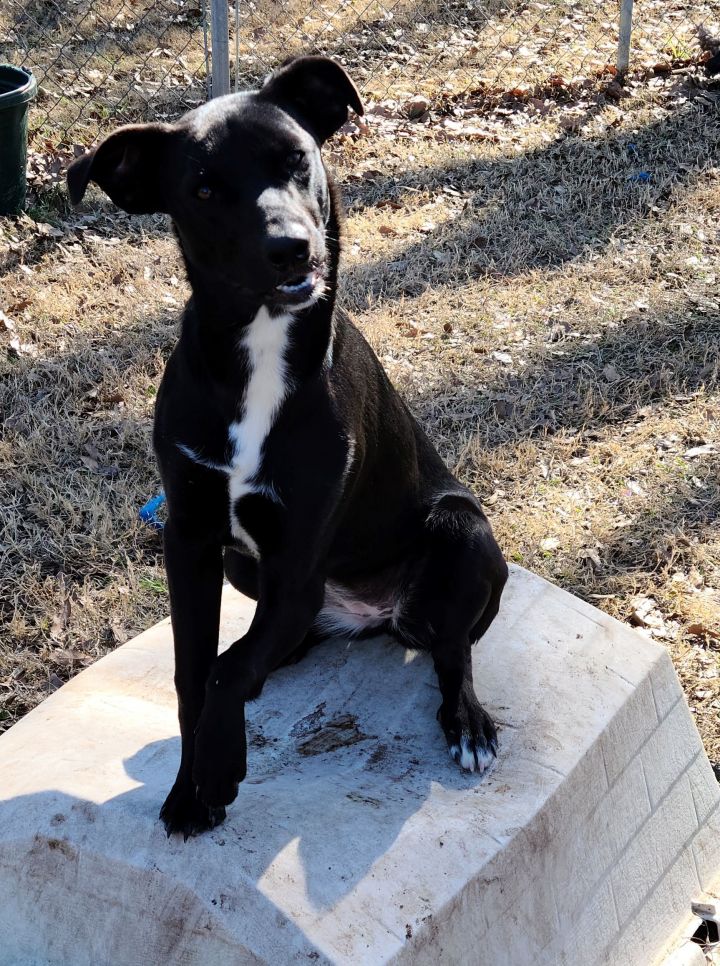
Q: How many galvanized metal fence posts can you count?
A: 2